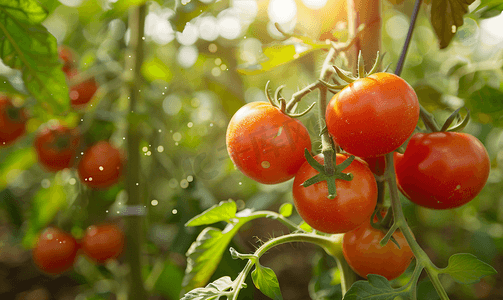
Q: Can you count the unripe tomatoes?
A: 0